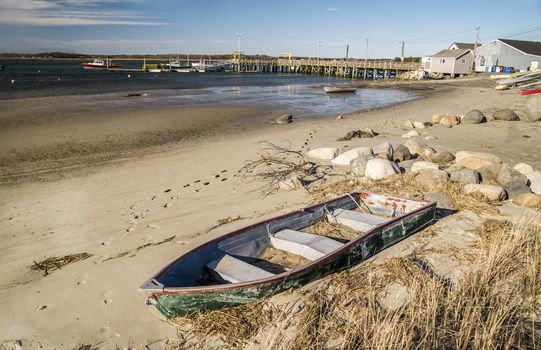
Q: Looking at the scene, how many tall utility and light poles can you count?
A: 6